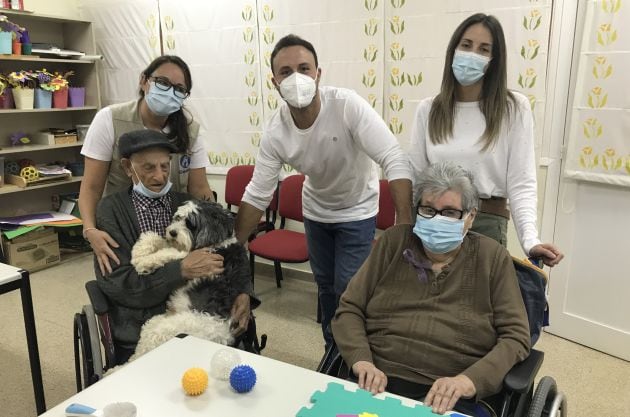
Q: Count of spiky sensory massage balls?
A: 3